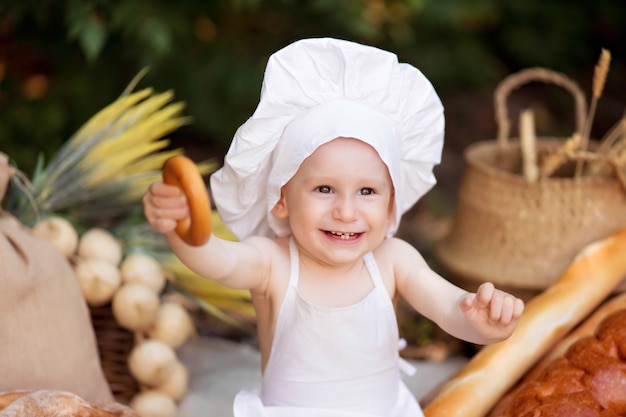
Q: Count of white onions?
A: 9